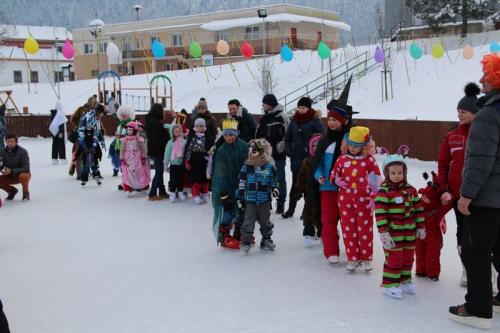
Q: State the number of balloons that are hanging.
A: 15